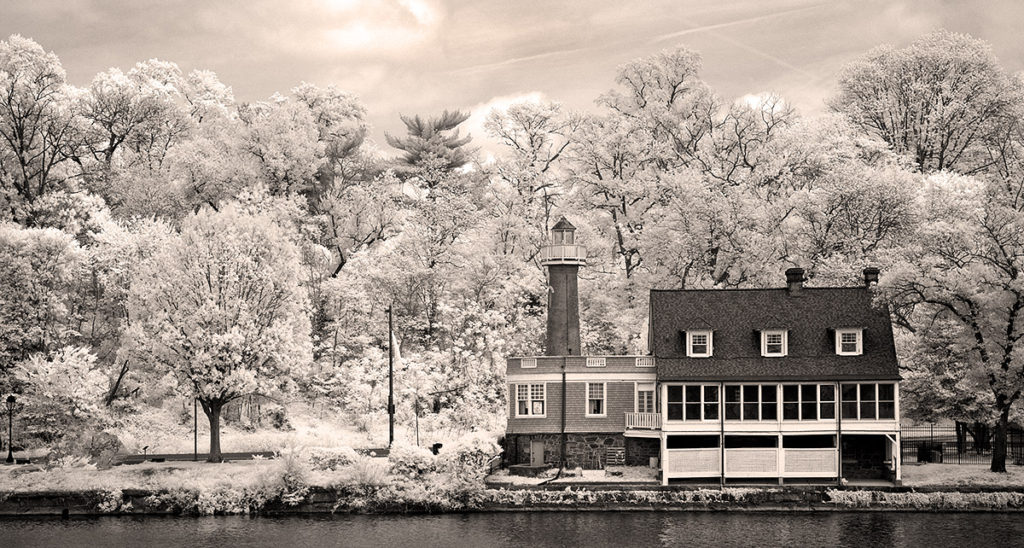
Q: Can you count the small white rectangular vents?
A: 3